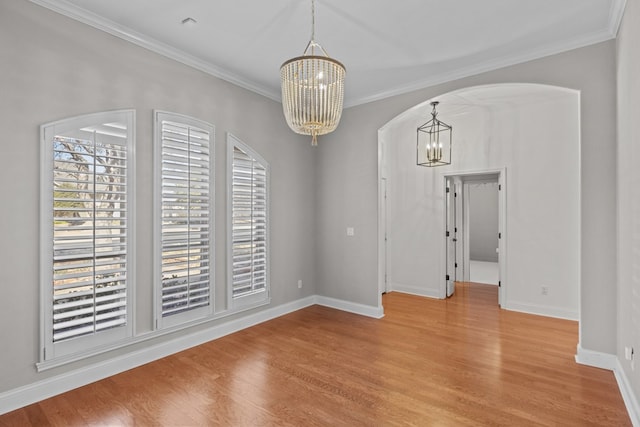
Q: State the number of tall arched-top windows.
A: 3